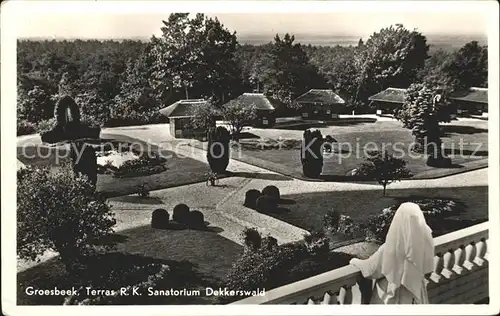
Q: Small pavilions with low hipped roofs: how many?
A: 5